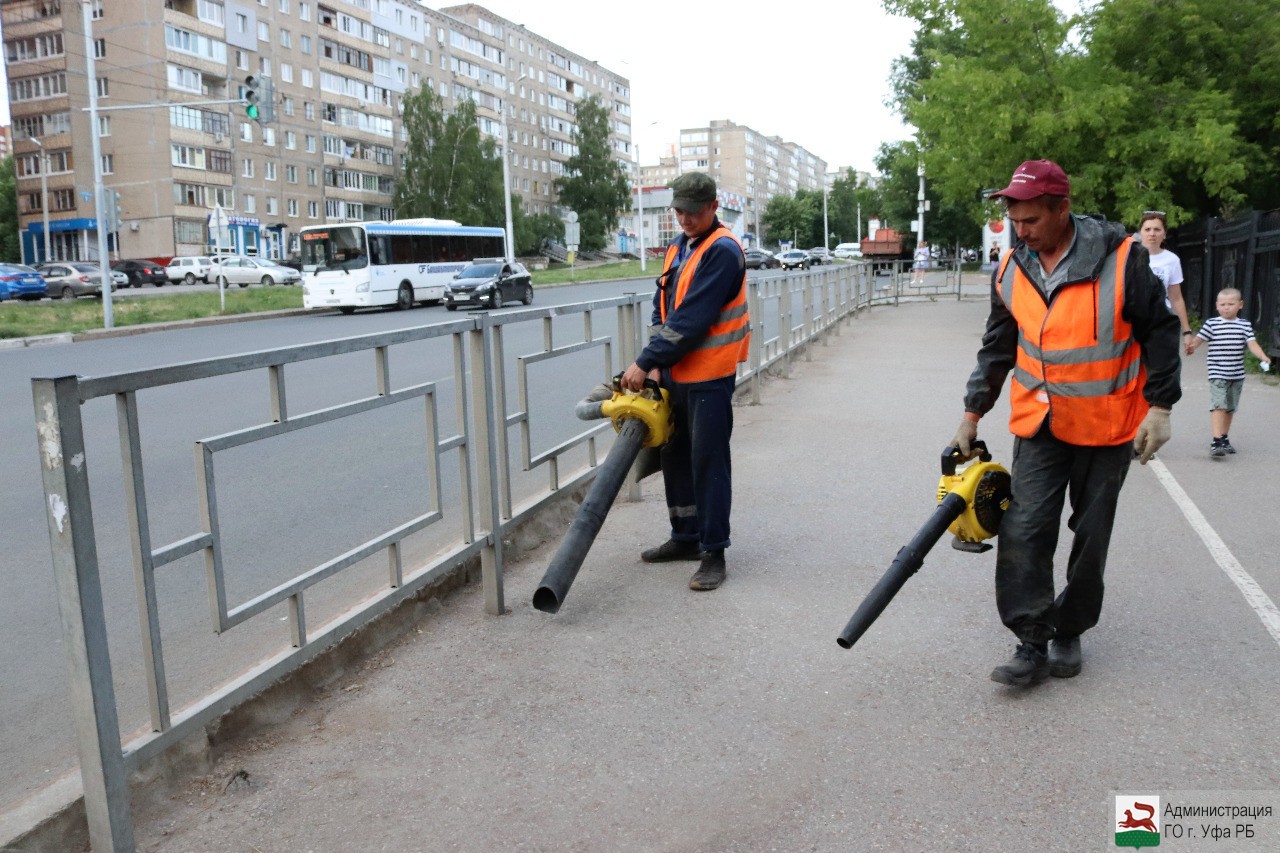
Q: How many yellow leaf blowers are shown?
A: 2